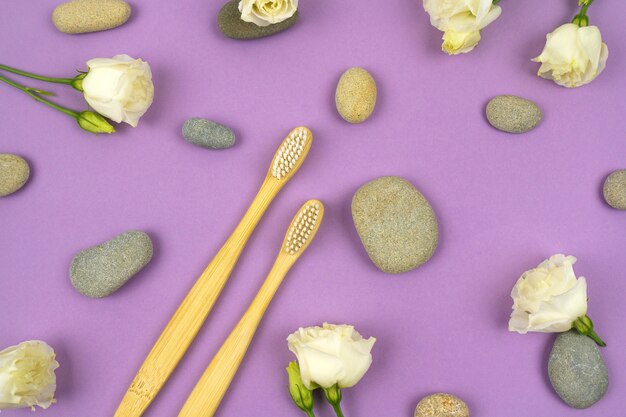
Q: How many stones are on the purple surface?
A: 11